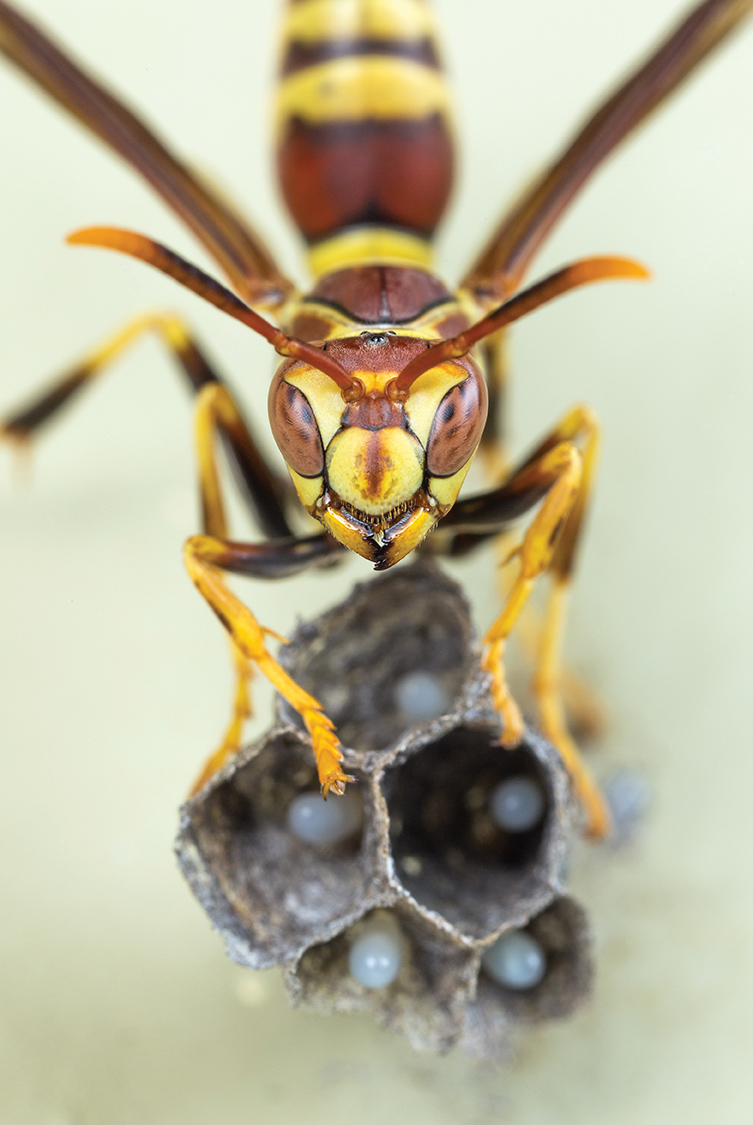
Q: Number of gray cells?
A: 5